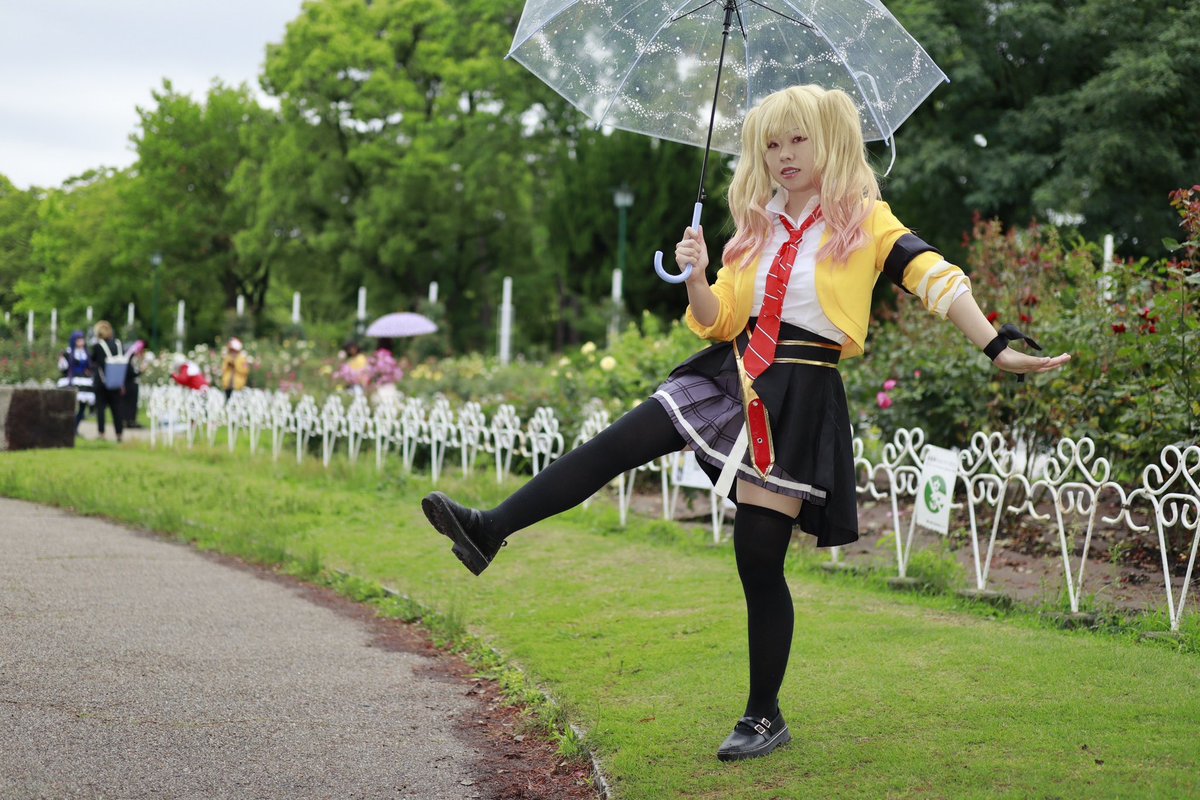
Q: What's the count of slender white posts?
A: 13